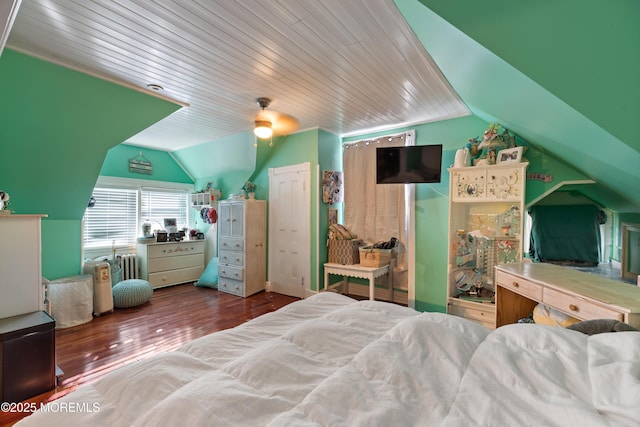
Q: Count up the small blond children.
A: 0